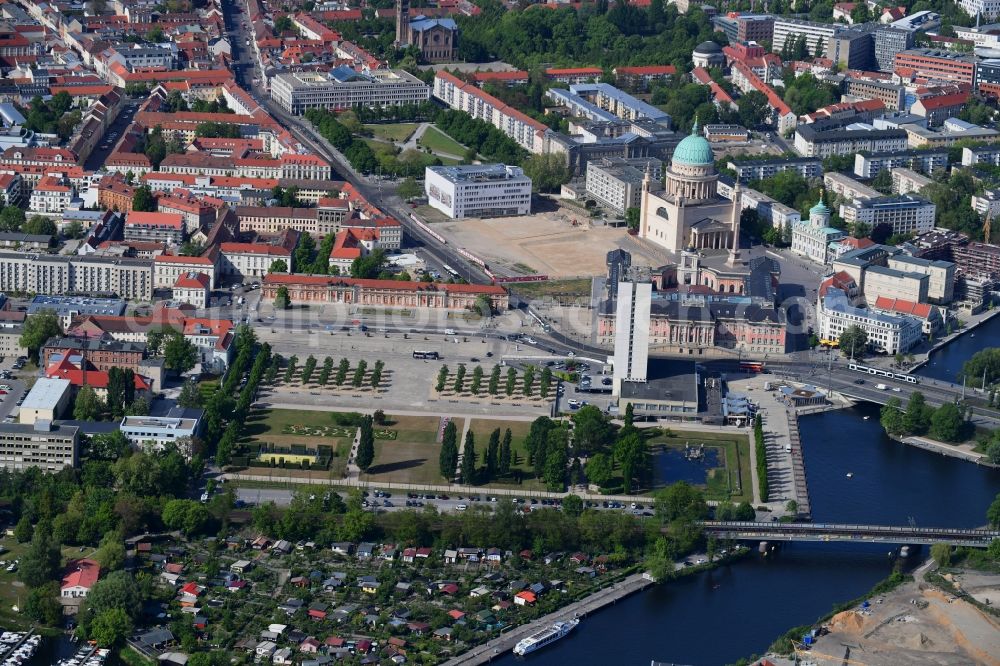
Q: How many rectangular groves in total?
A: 2